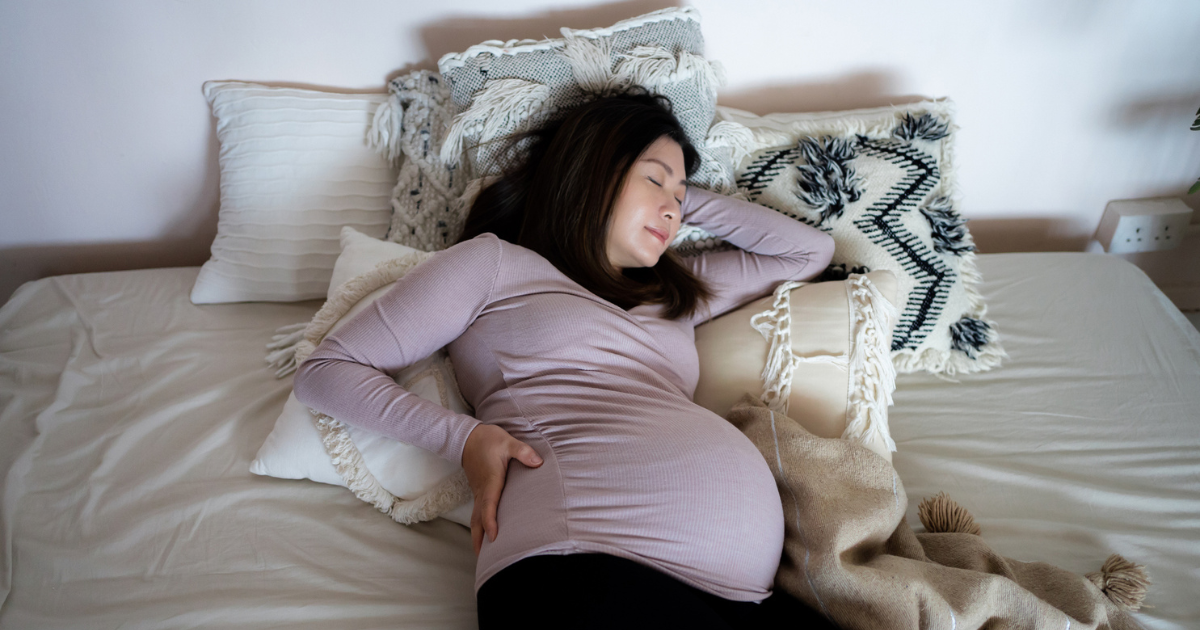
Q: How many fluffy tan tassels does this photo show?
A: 2